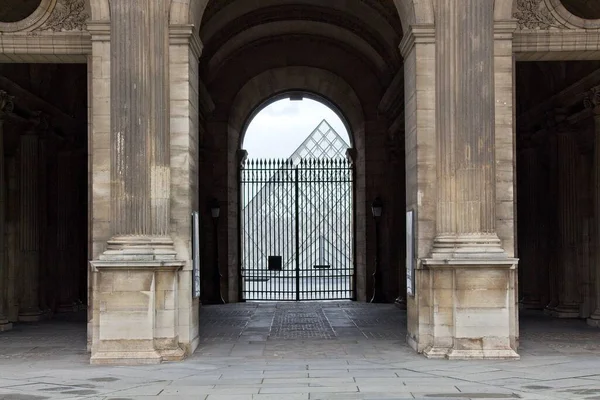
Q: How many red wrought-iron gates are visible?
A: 0